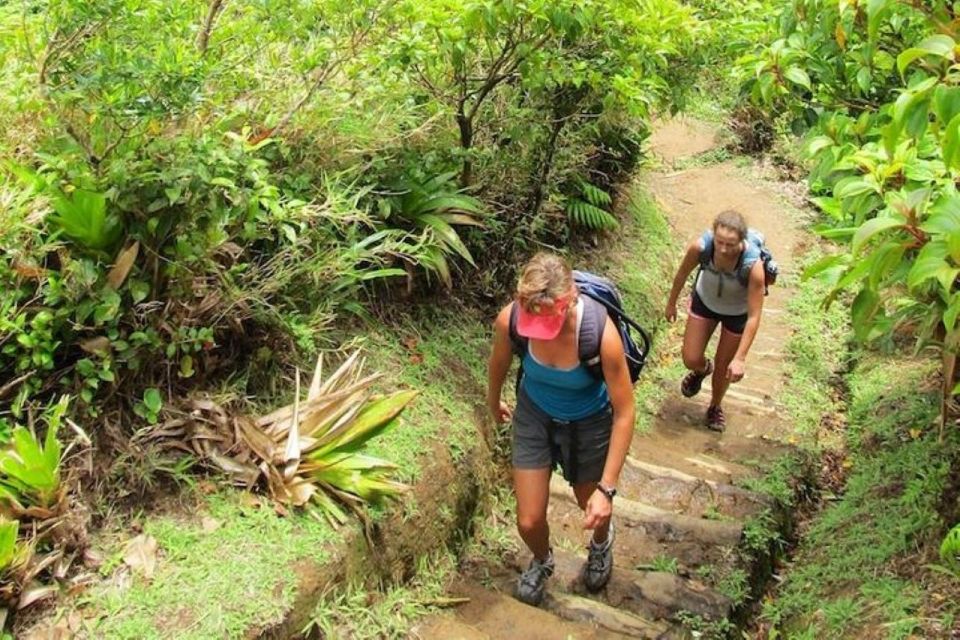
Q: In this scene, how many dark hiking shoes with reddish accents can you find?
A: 2